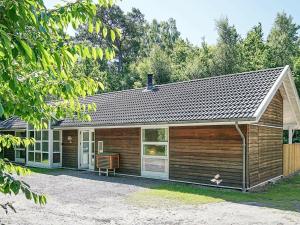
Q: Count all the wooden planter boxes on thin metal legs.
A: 1